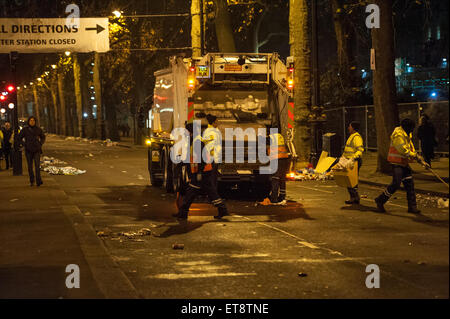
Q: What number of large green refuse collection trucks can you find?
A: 0